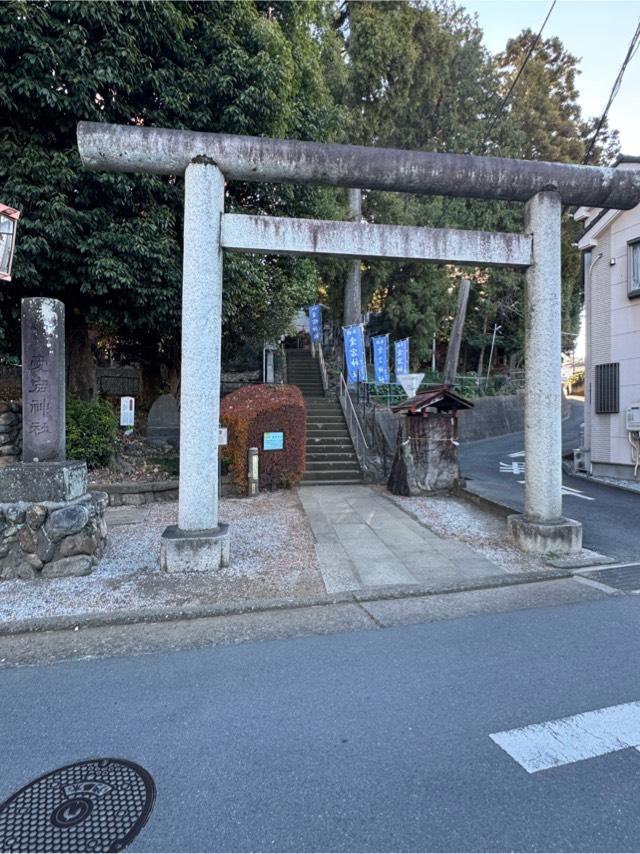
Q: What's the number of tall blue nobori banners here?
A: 4